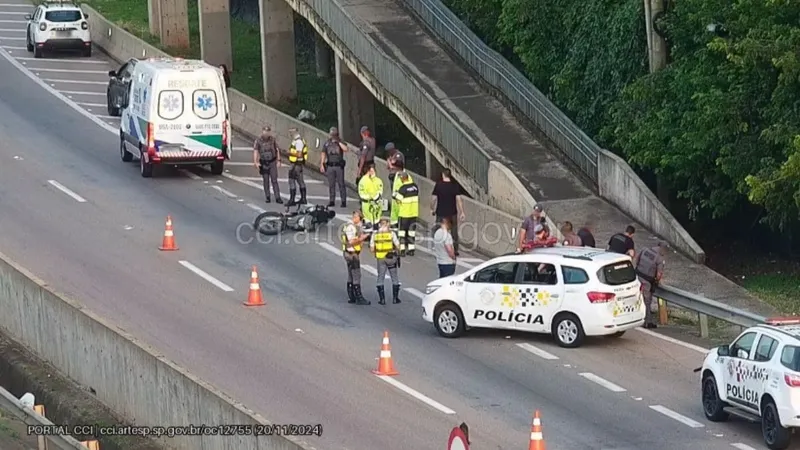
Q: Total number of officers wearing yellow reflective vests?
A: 3